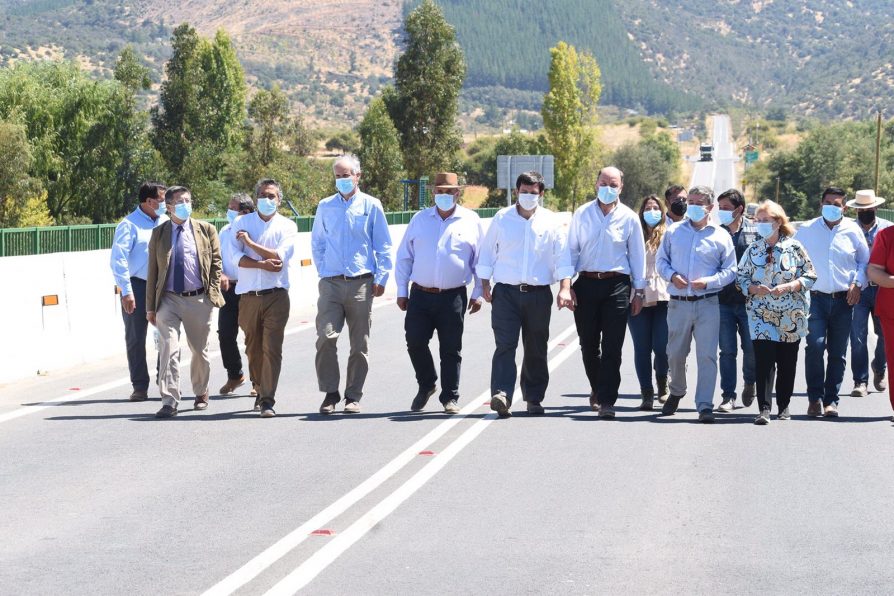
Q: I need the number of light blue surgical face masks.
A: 12